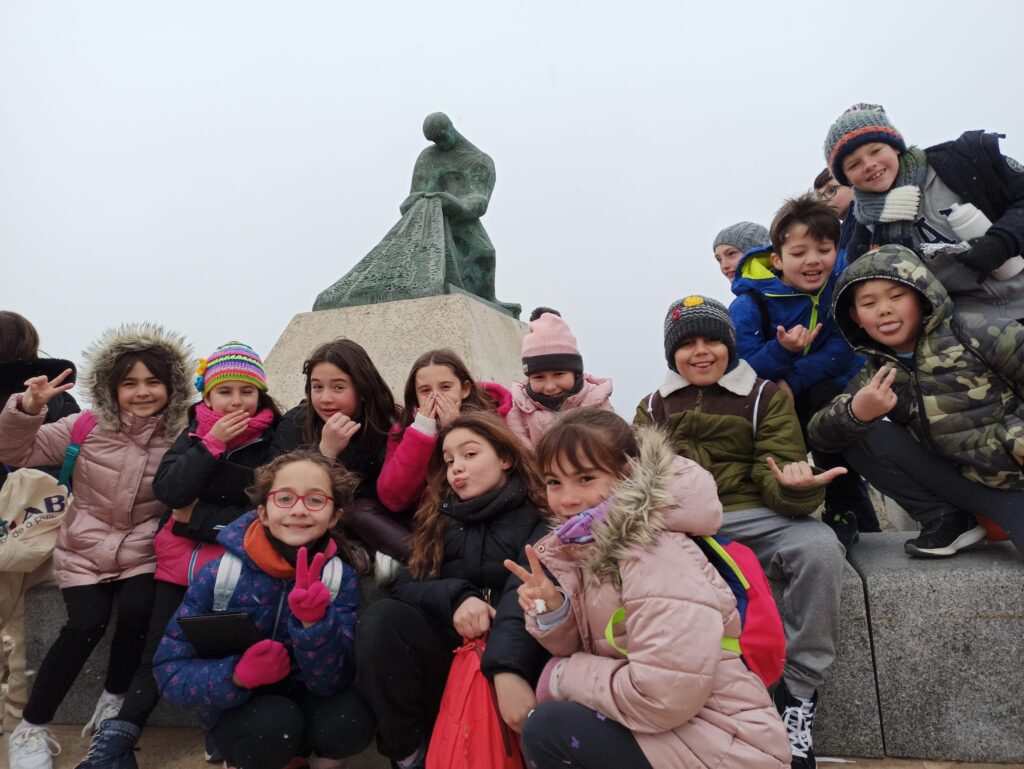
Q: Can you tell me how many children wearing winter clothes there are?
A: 15